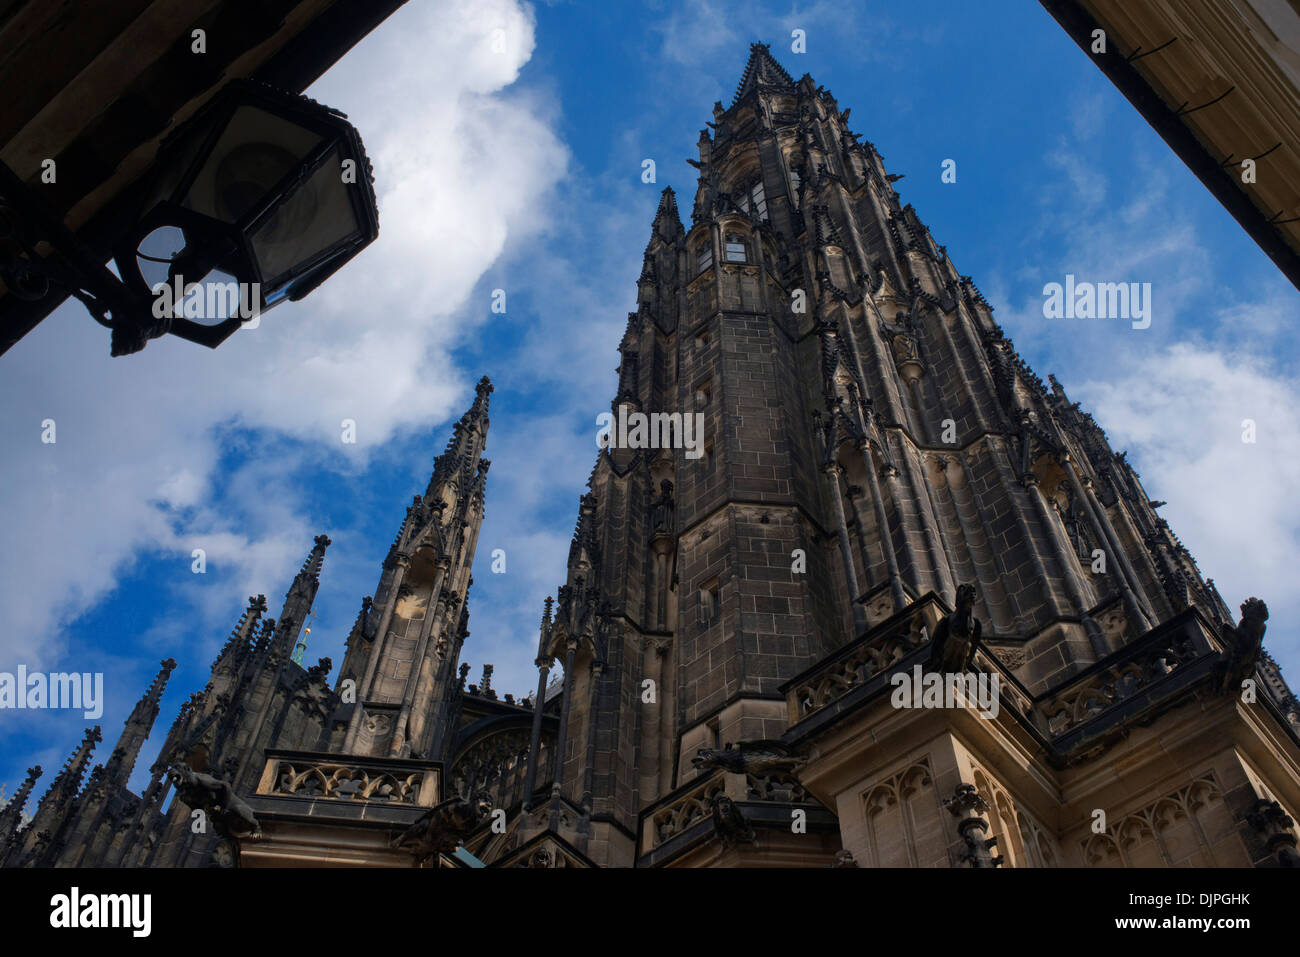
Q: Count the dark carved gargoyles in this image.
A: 6